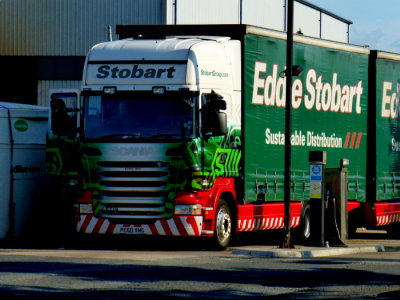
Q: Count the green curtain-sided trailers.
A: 2